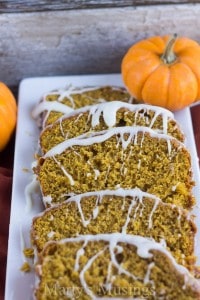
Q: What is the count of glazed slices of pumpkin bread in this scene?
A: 5